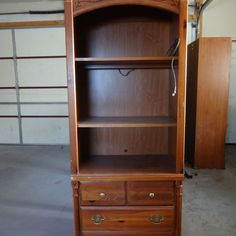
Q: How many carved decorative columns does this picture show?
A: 2